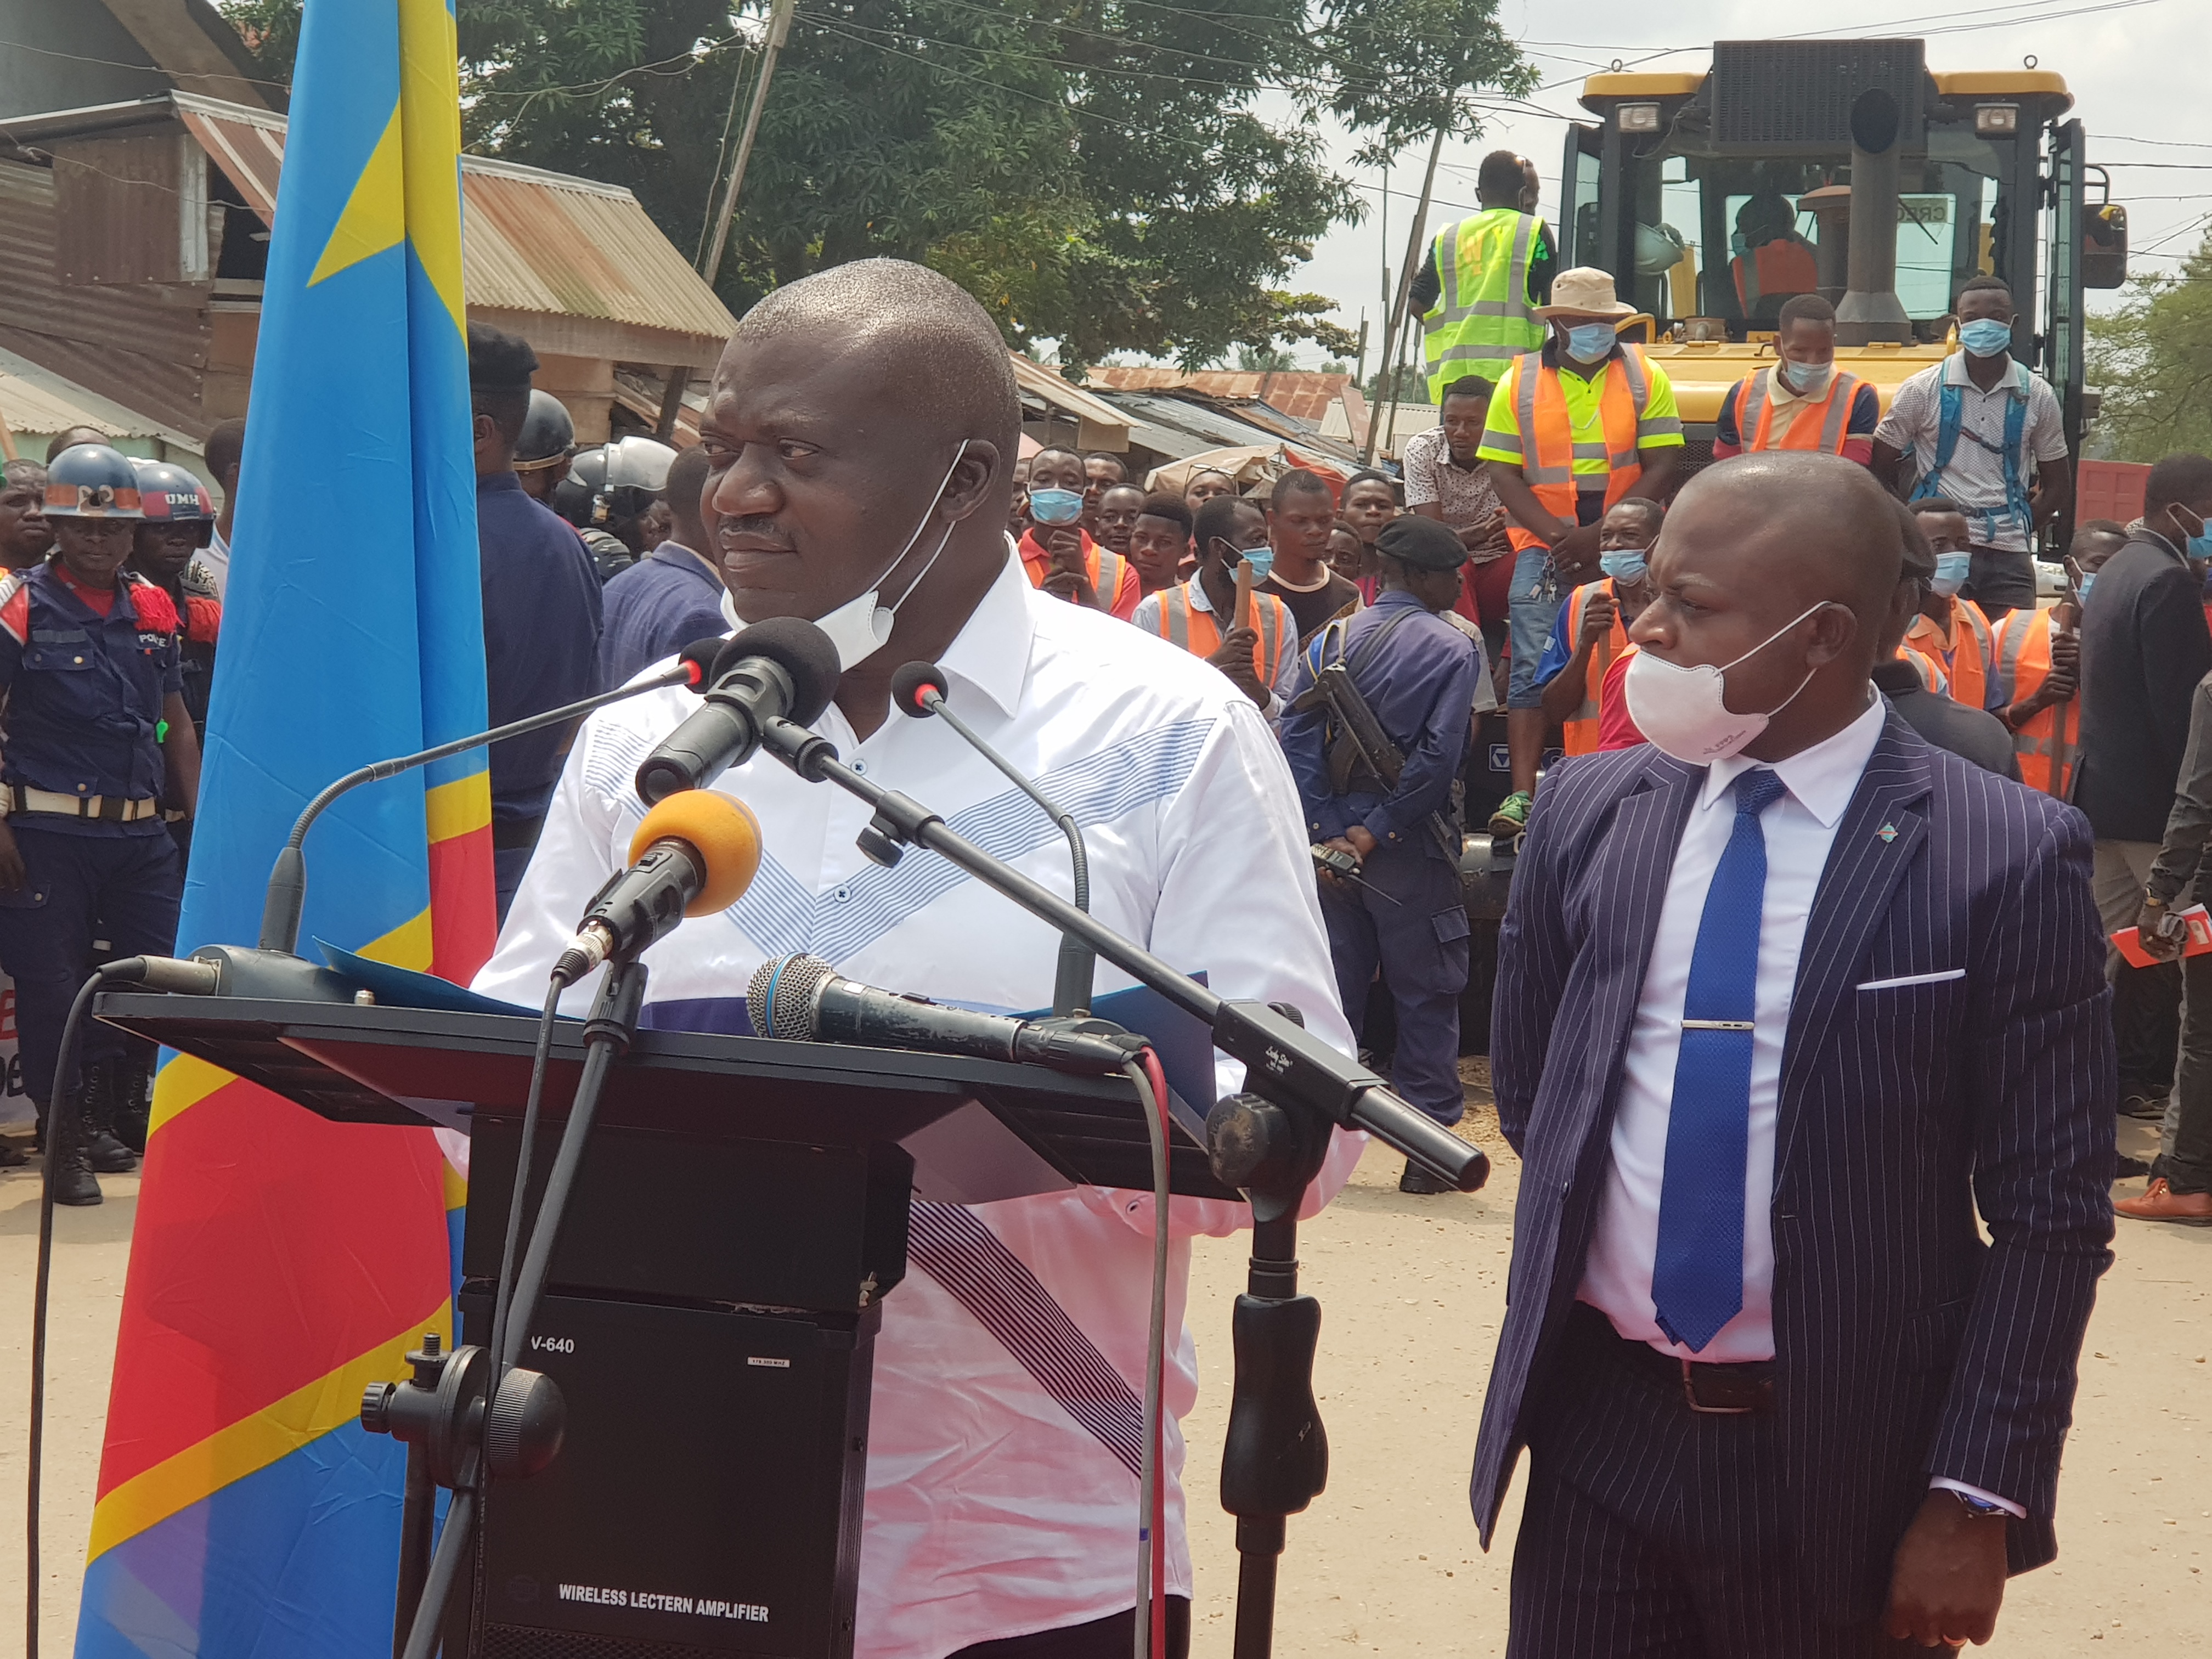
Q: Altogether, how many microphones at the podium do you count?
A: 5